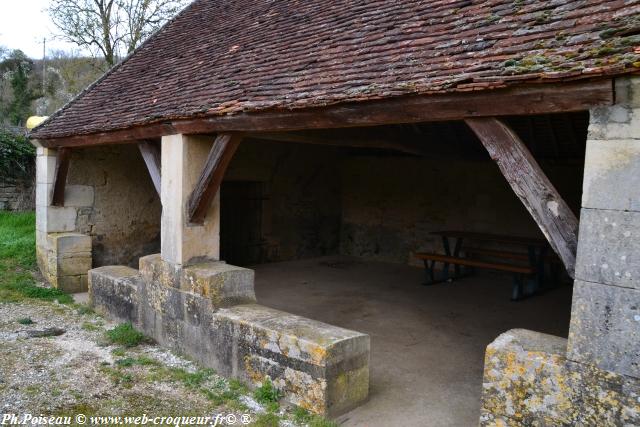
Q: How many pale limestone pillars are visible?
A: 3